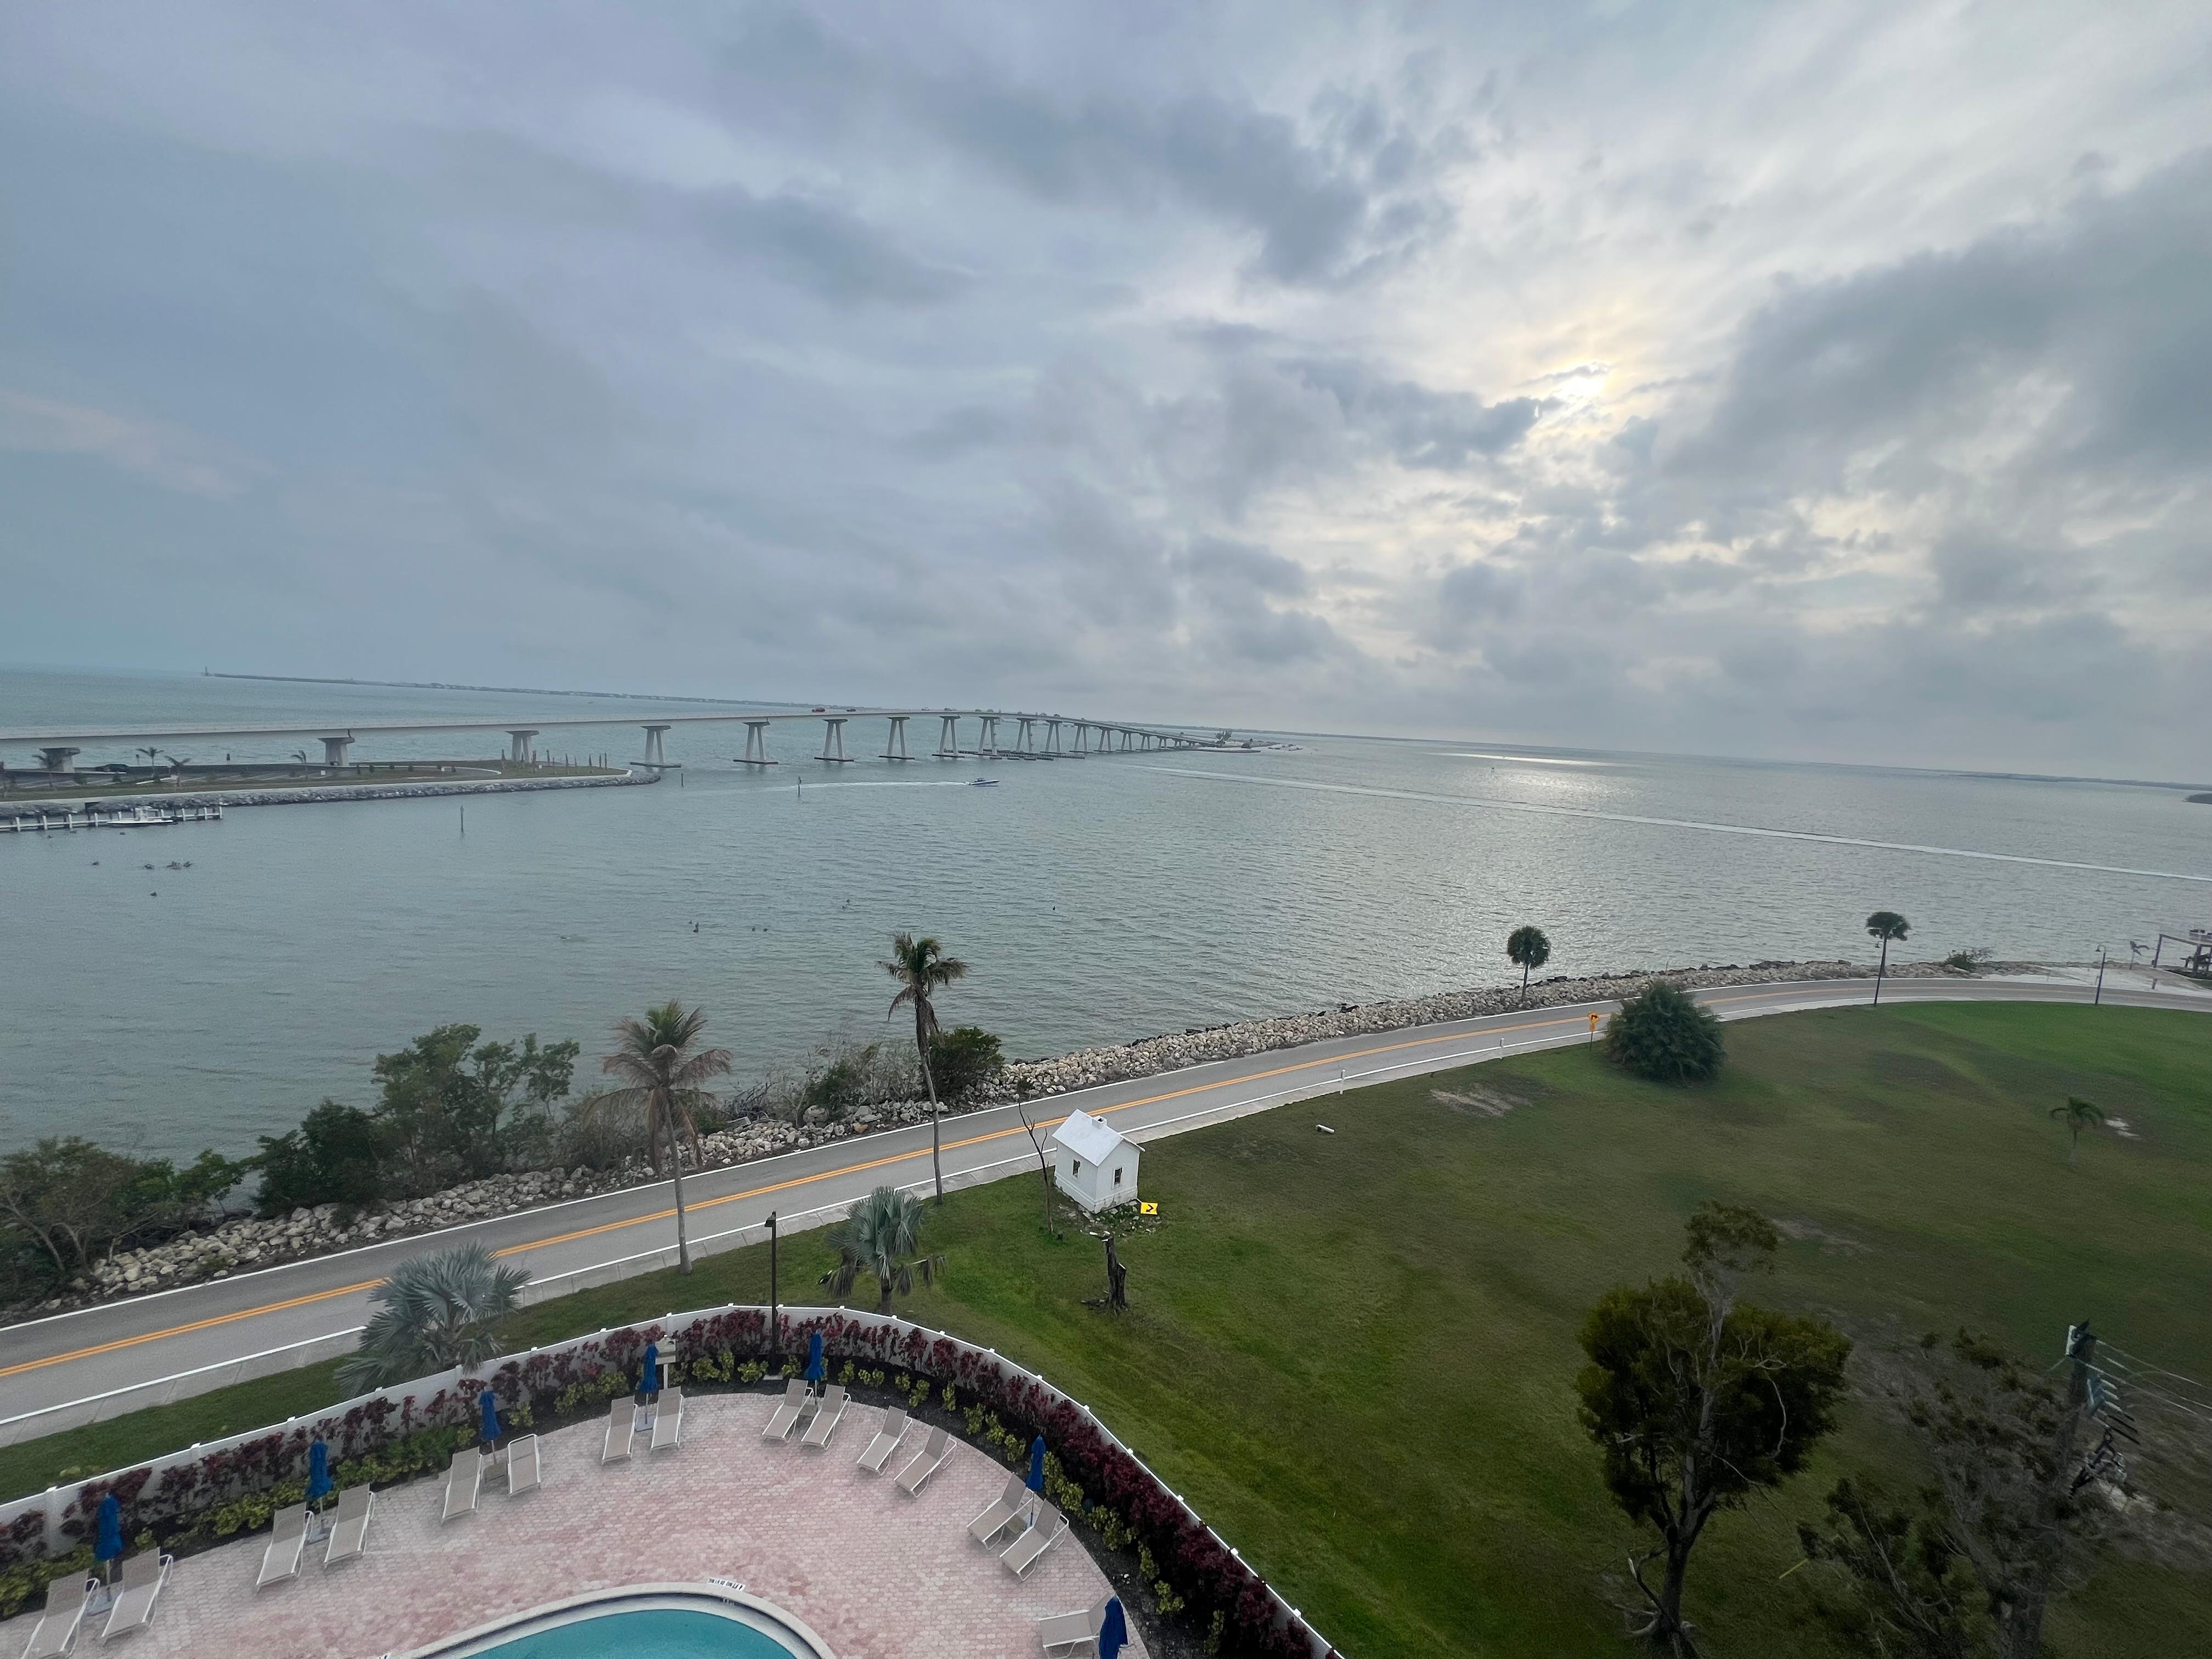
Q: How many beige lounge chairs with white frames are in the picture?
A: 15